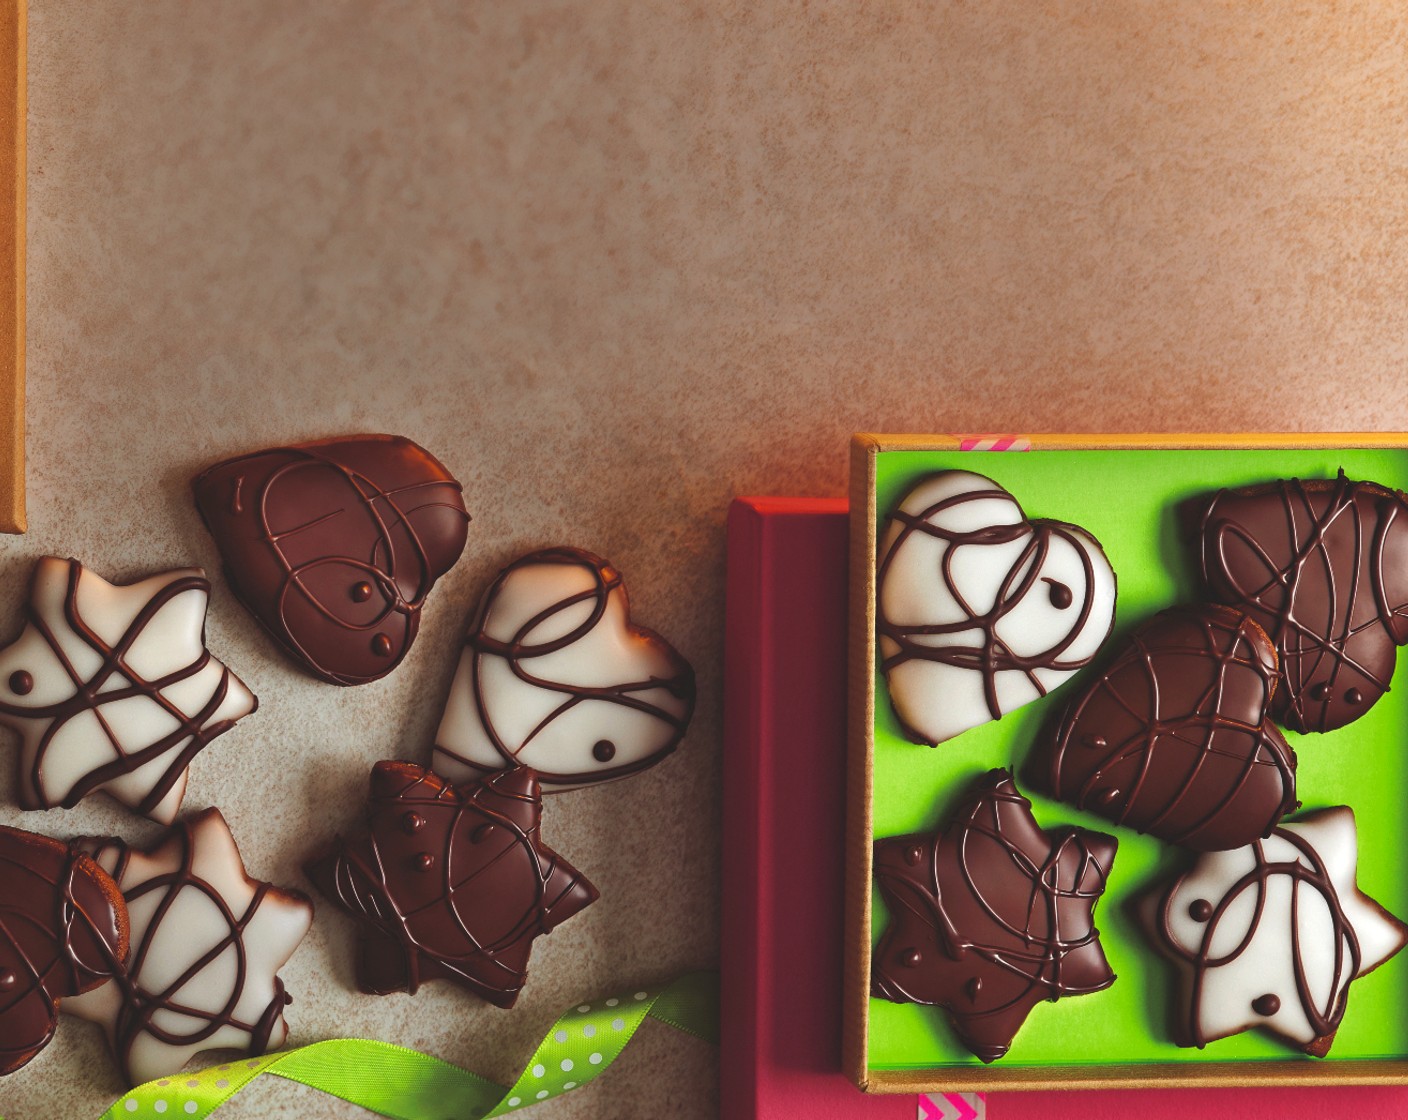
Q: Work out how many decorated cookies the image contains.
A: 11